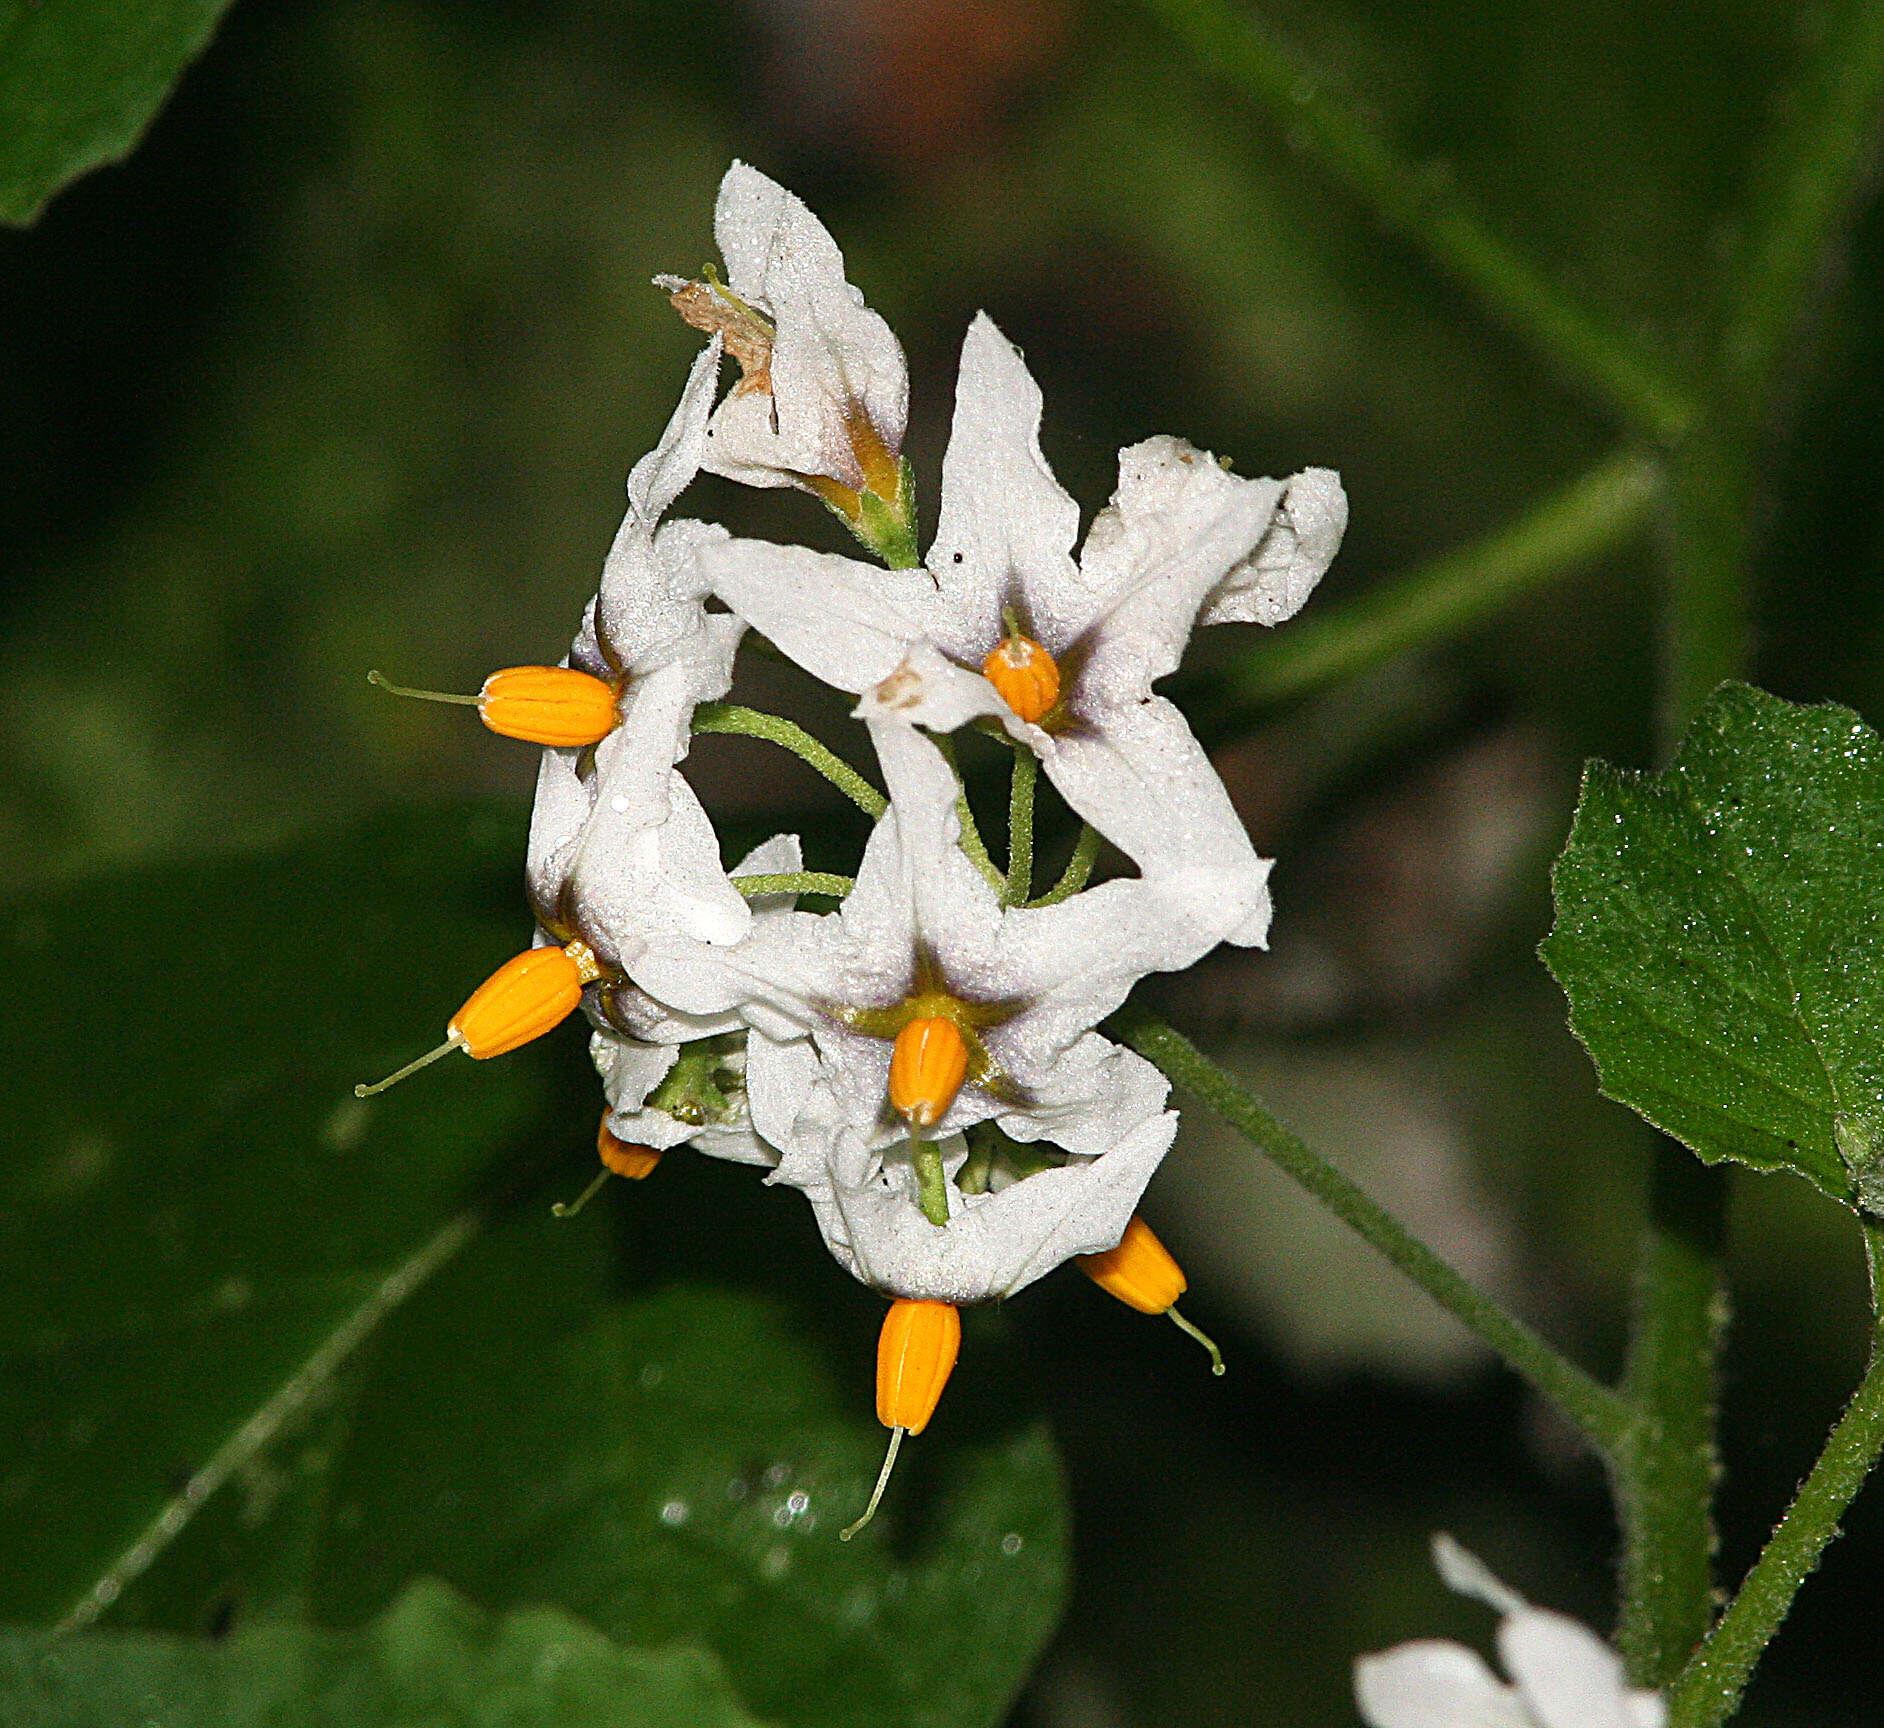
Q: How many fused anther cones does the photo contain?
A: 7